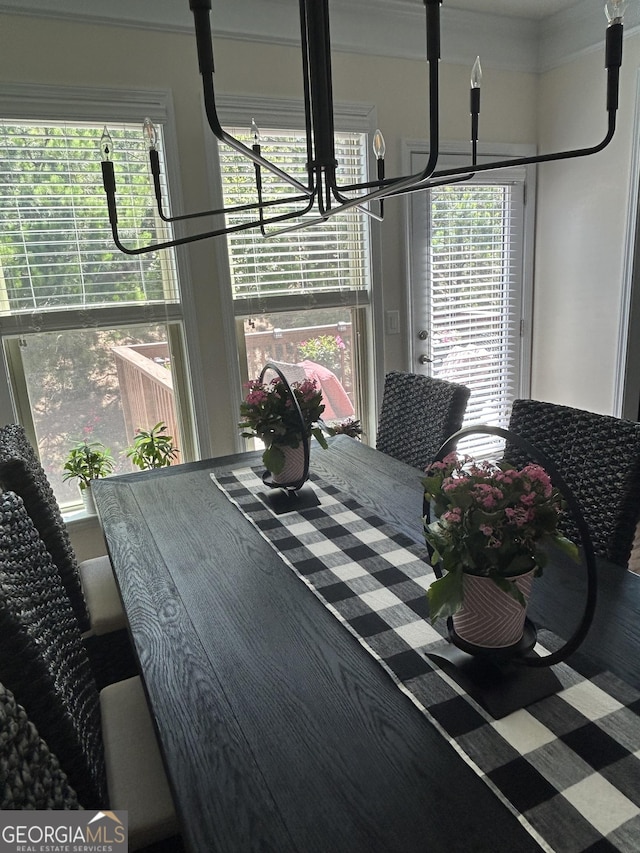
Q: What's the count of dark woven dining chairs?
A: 5